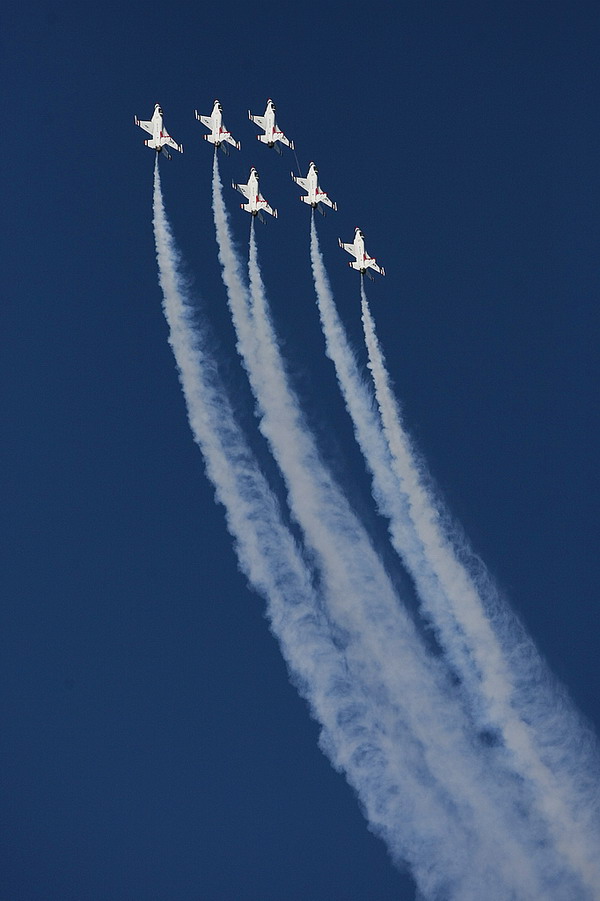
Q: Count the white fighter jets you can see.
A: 6